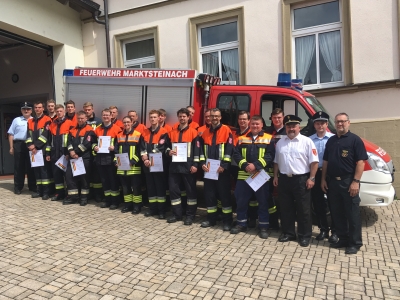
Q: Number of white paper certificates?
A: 9